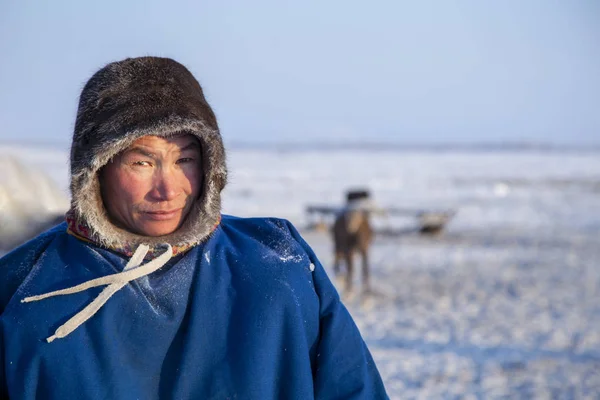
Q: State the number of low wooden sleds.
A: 1